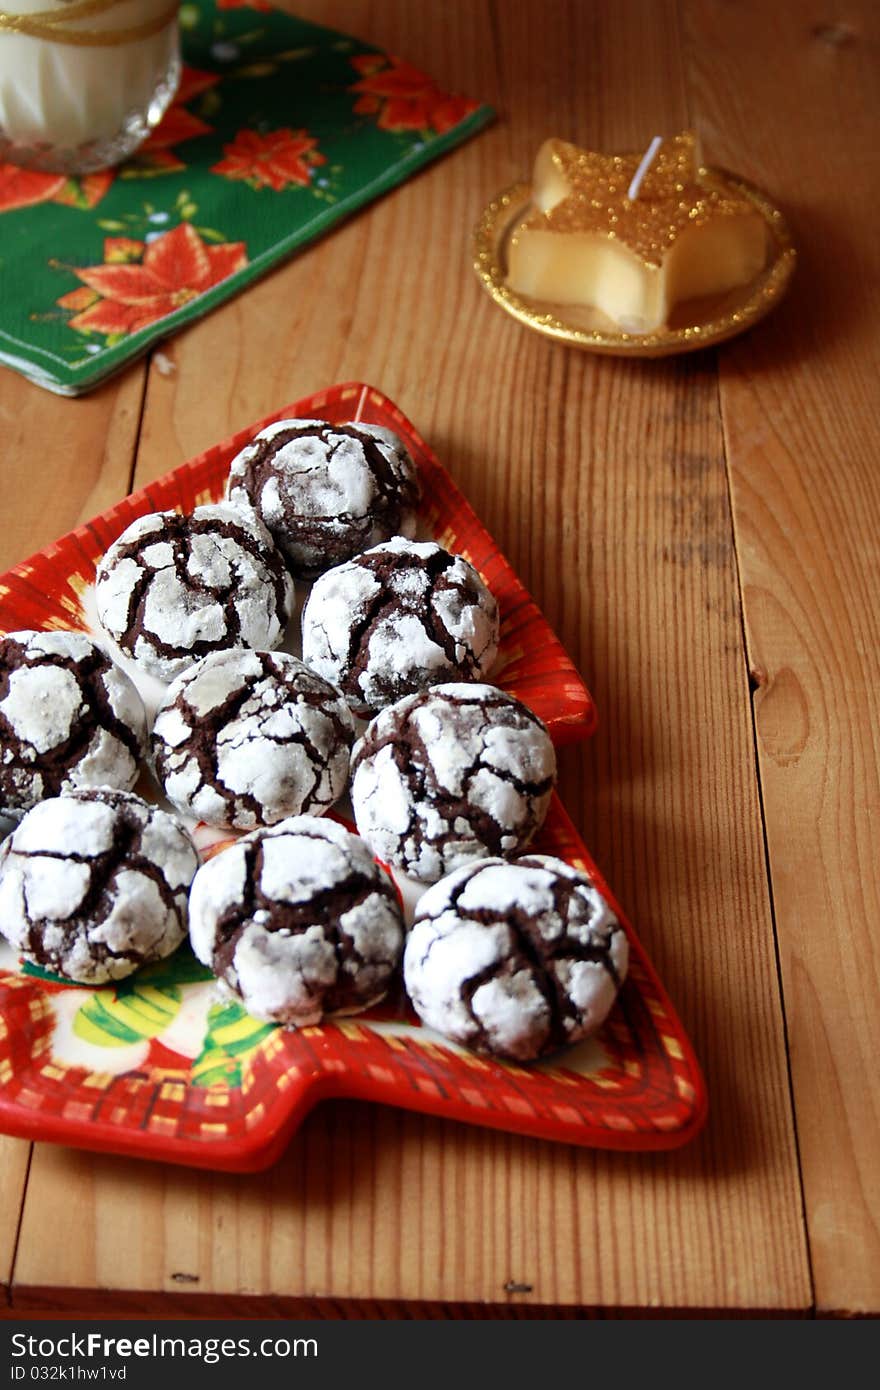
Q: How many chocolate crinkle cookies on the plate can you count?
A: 9